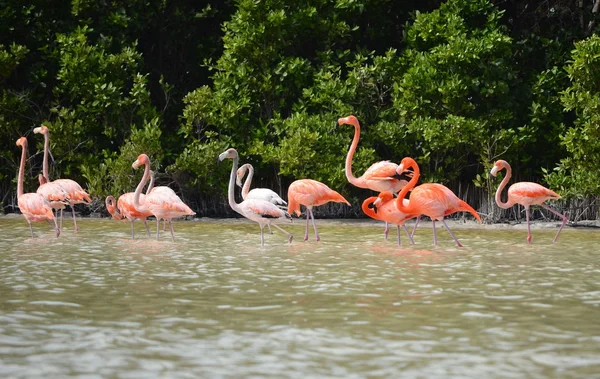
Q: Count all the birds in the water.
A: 13